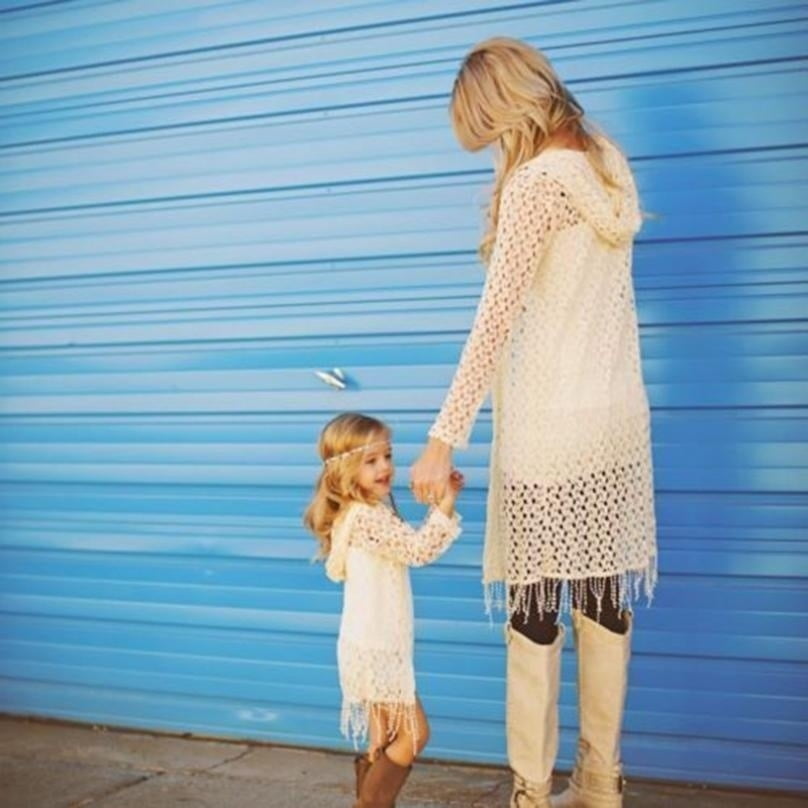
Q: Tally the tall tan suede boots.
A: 2